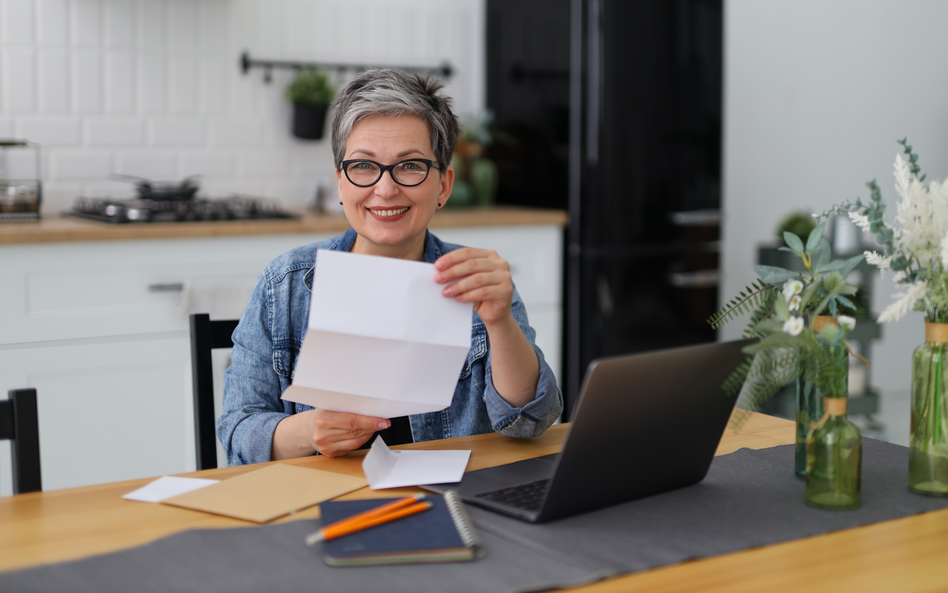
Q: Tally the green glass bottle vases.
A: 3